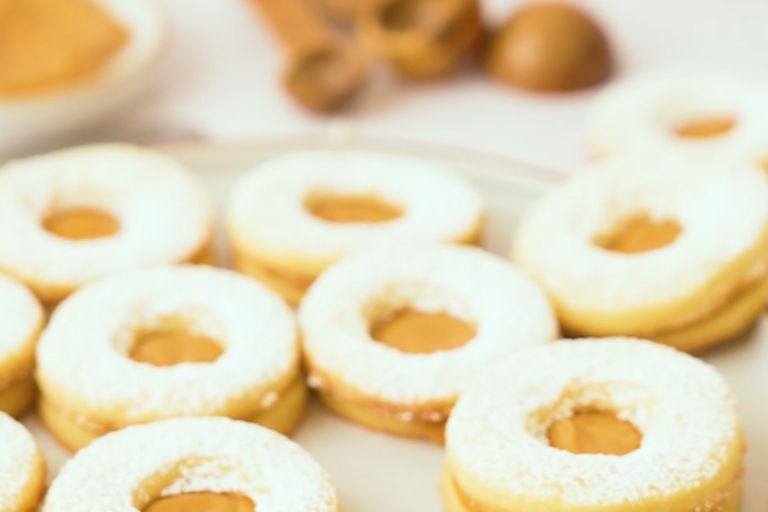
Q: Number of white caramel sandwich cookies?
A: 10